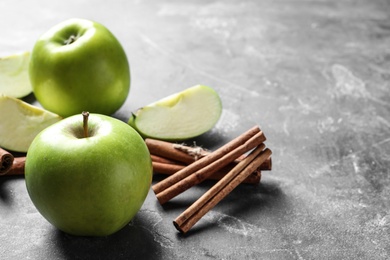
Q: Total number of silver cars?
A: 0